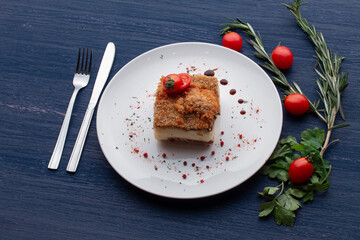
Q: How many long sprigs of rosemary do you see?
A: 2